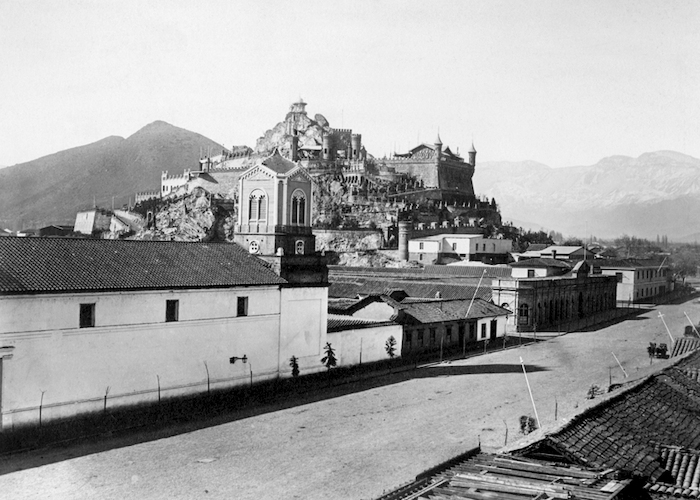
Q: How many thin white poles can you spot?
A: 6